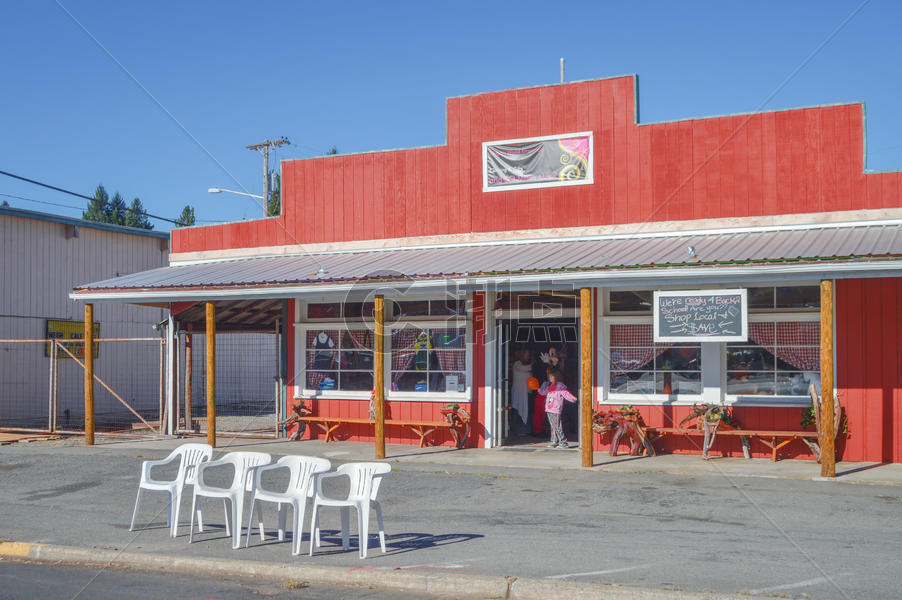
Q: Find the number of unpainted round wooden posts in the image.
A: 5